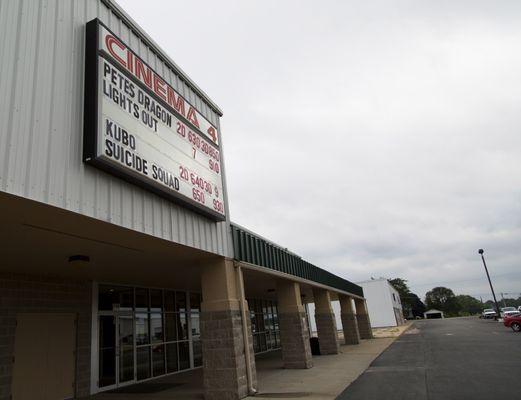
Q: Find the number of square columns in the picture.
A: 5